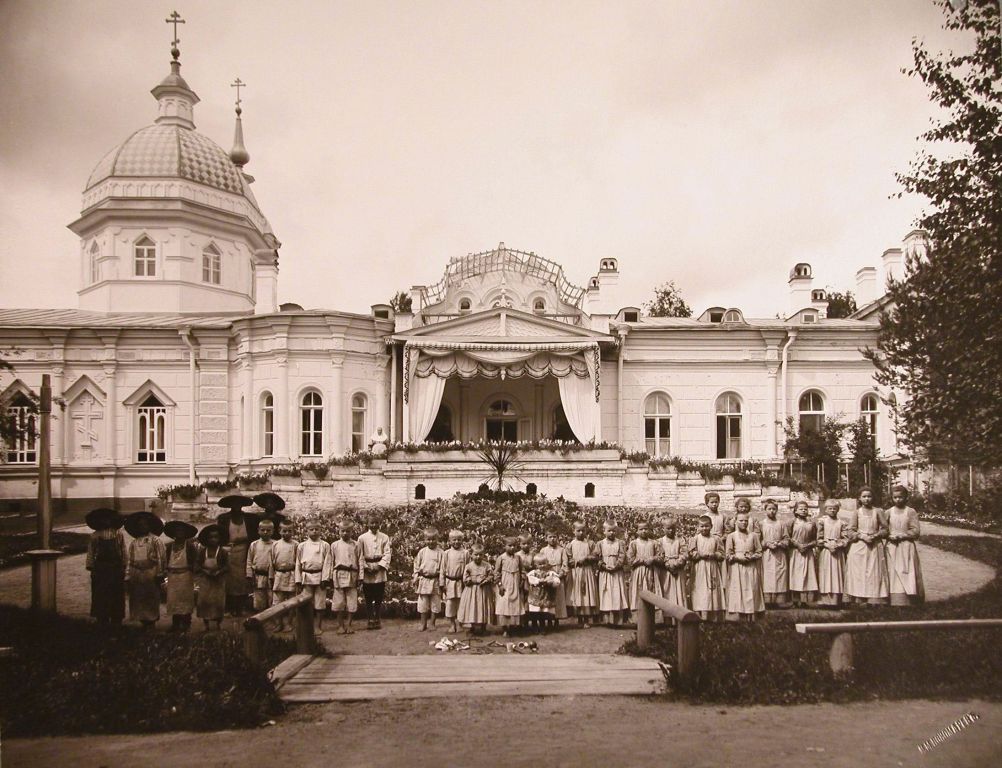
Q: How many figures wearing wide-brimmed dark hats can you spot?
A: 6